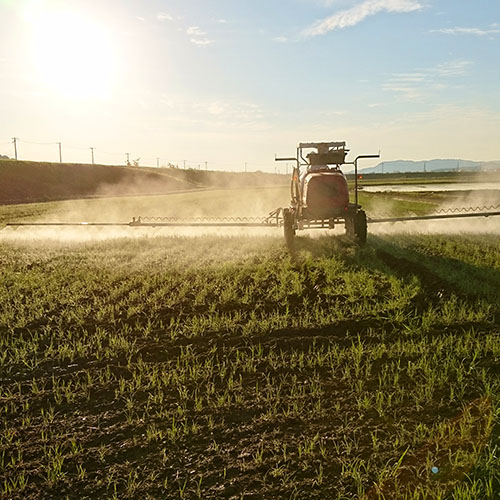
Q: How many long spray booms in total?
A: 2